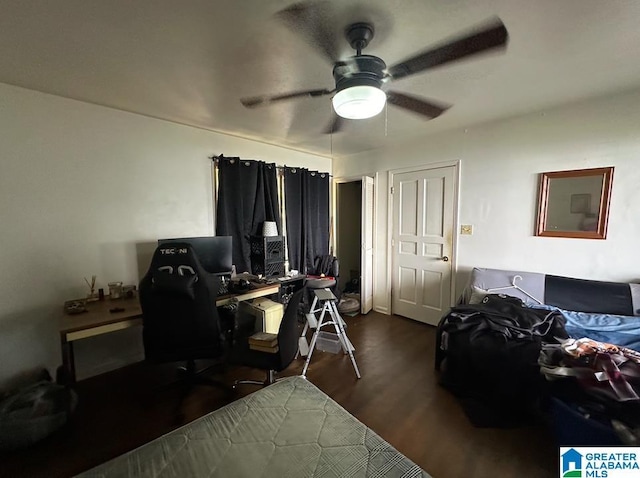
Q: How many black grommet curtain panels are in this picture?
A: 2